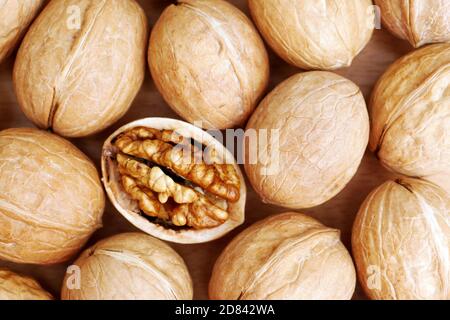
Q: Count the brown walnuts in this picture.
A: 13